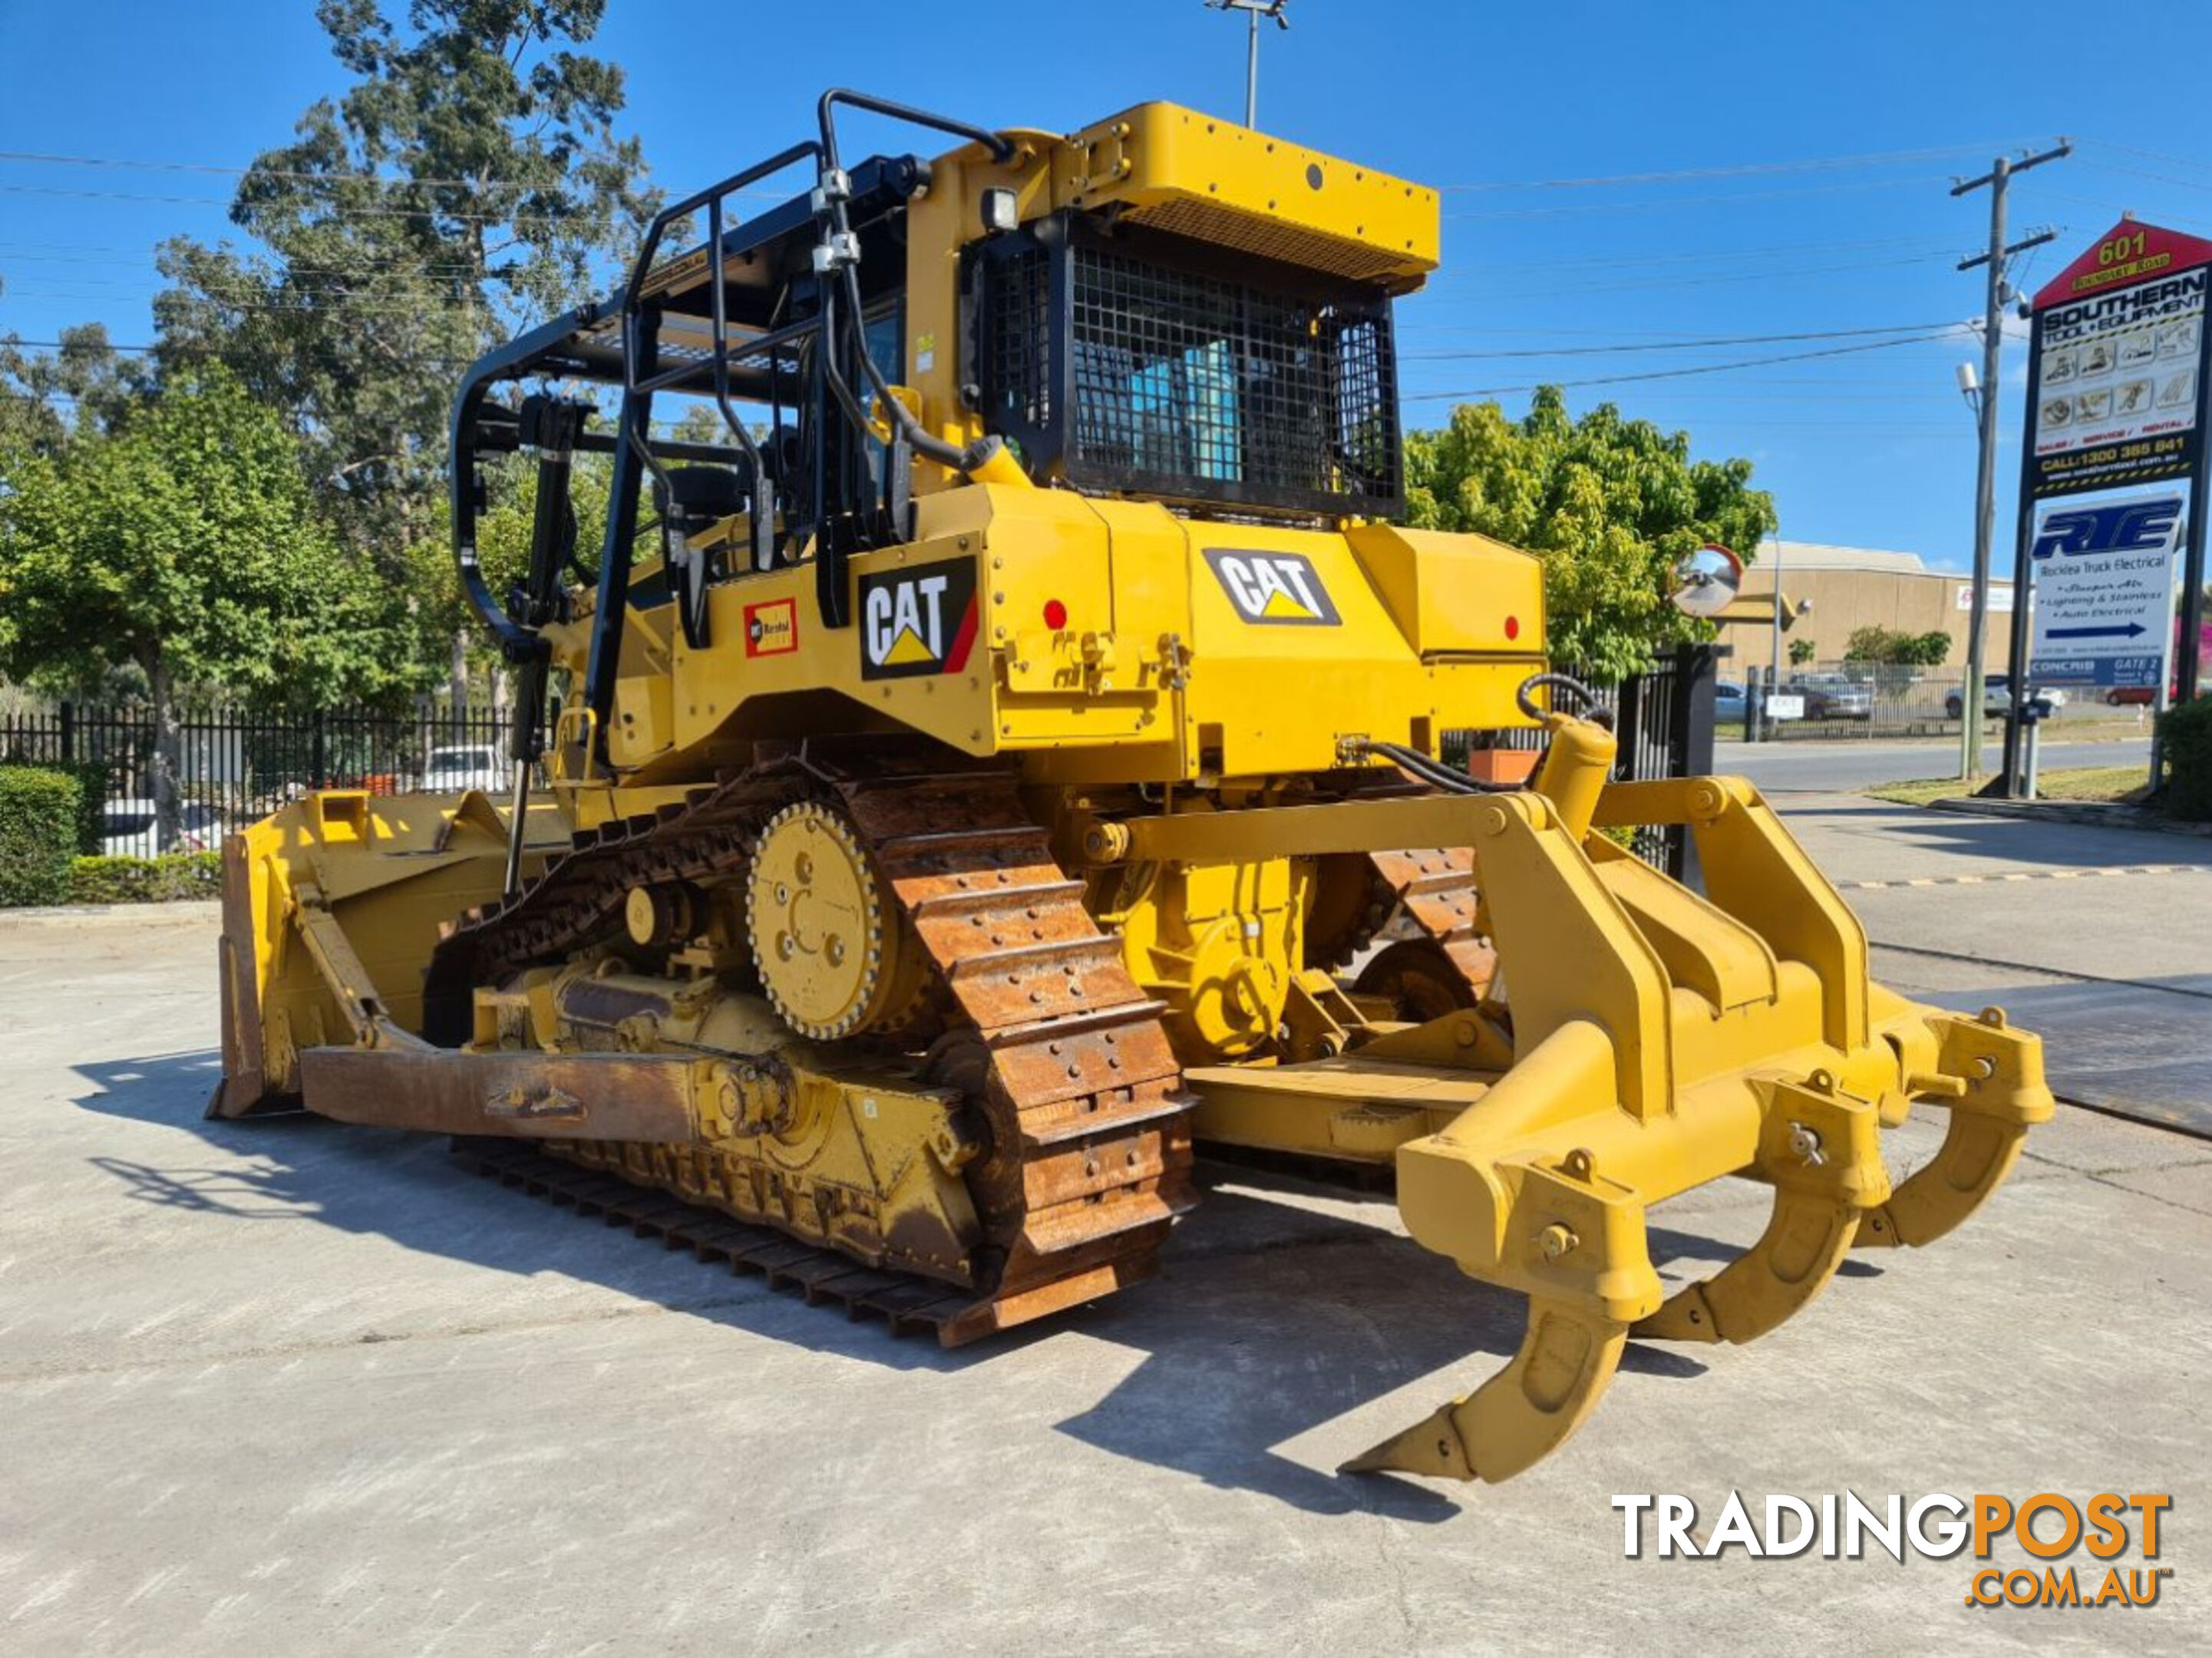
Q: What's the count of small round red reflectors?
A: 2